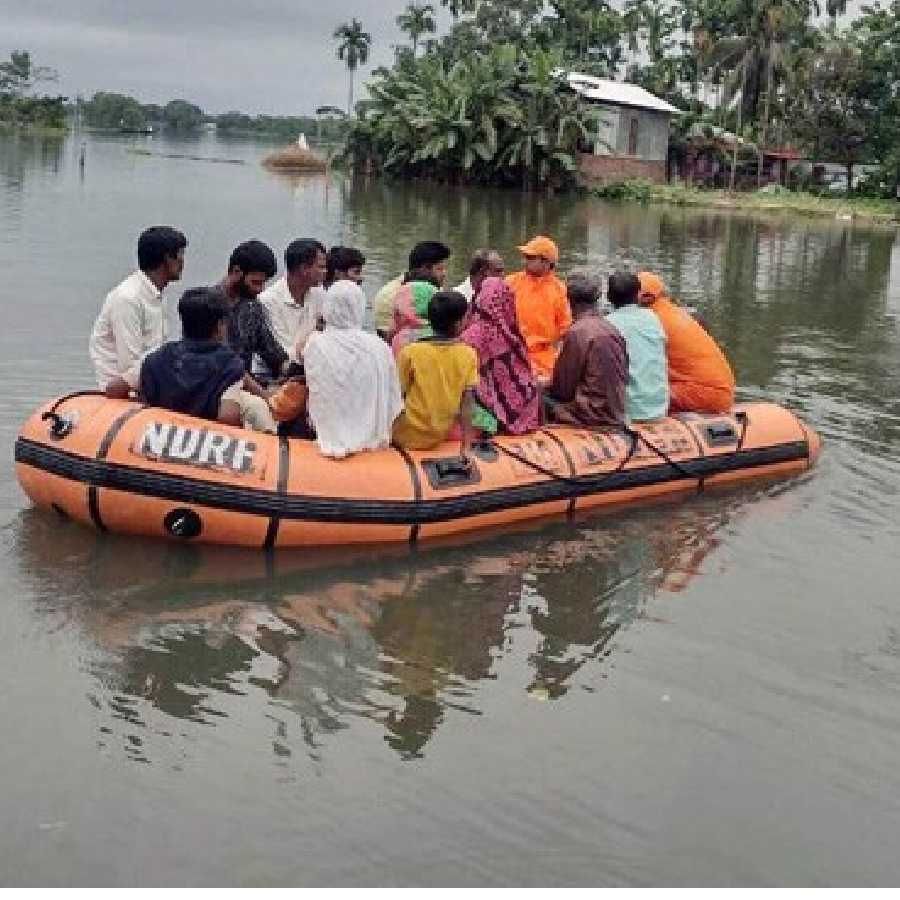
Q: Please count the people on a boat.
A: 15